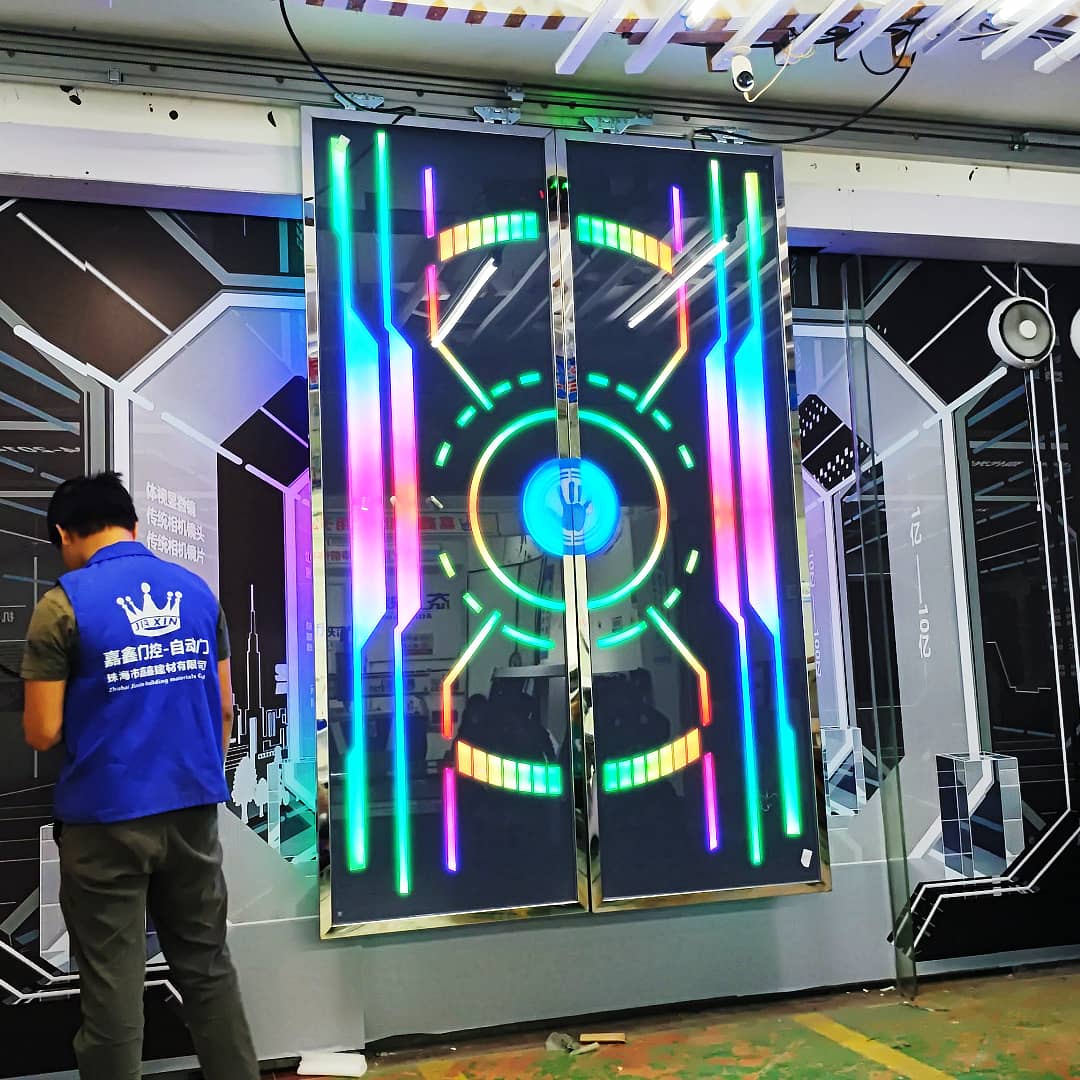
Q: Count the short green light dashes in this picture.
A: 12